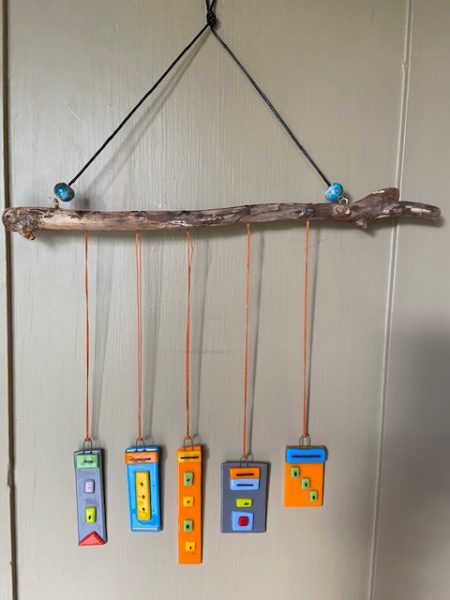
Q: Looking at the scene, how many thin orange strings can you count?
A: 5